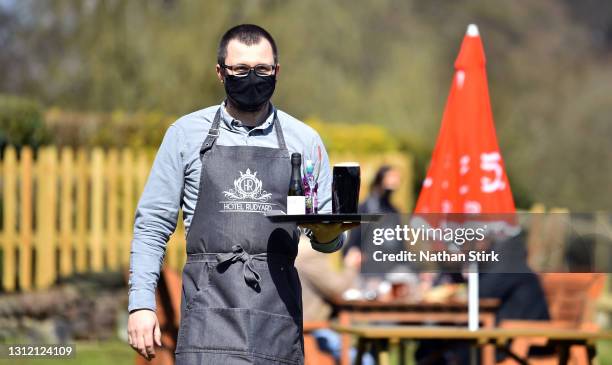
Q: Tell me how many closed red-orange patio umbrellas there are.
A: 1